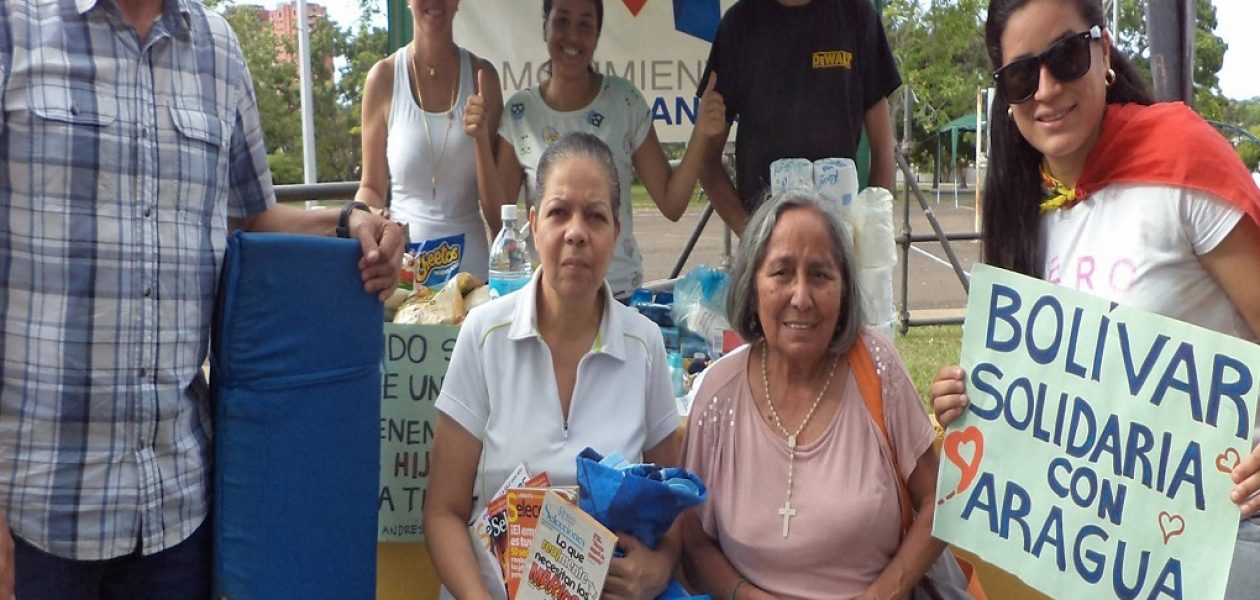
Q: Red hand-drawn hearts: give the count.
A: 3